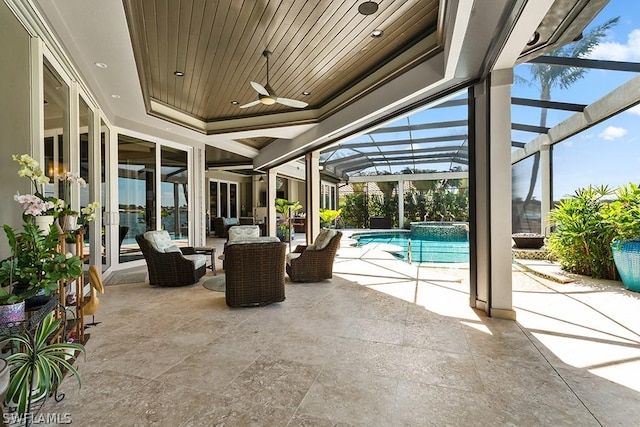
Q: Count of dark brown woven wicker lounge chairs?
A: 4